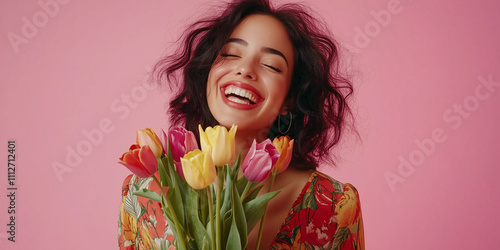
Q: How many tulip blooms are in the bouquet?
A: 7